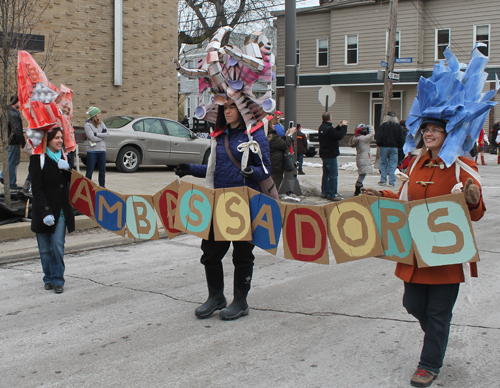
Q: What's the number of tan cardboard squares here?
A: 11